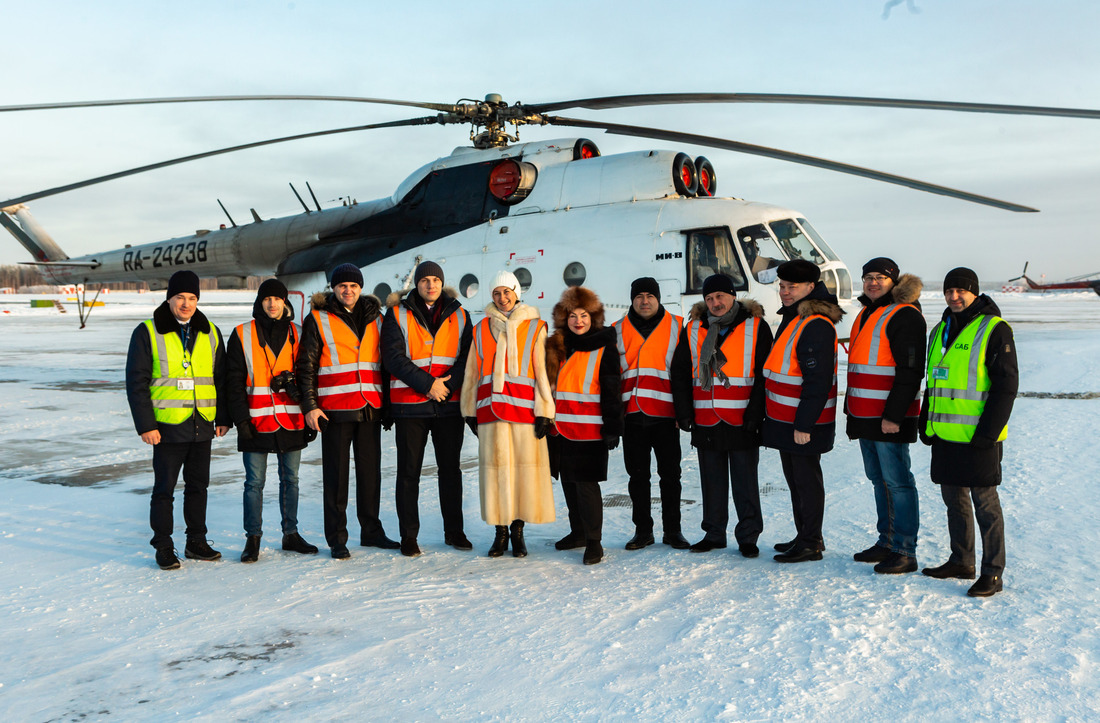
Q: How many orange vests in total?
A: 9